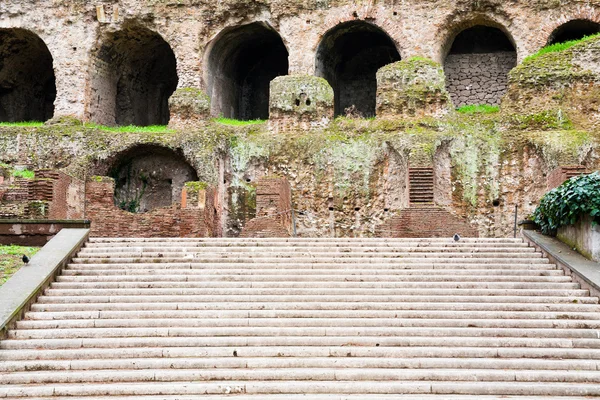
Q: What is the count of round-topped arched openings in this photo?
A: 7